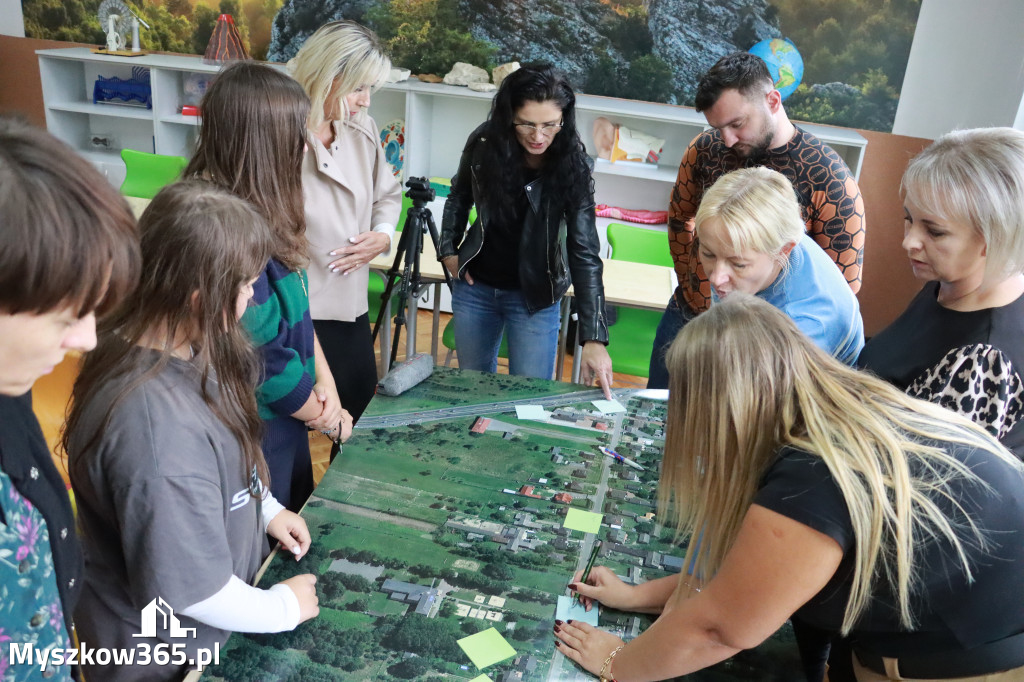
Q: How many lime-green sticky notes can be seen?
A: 3